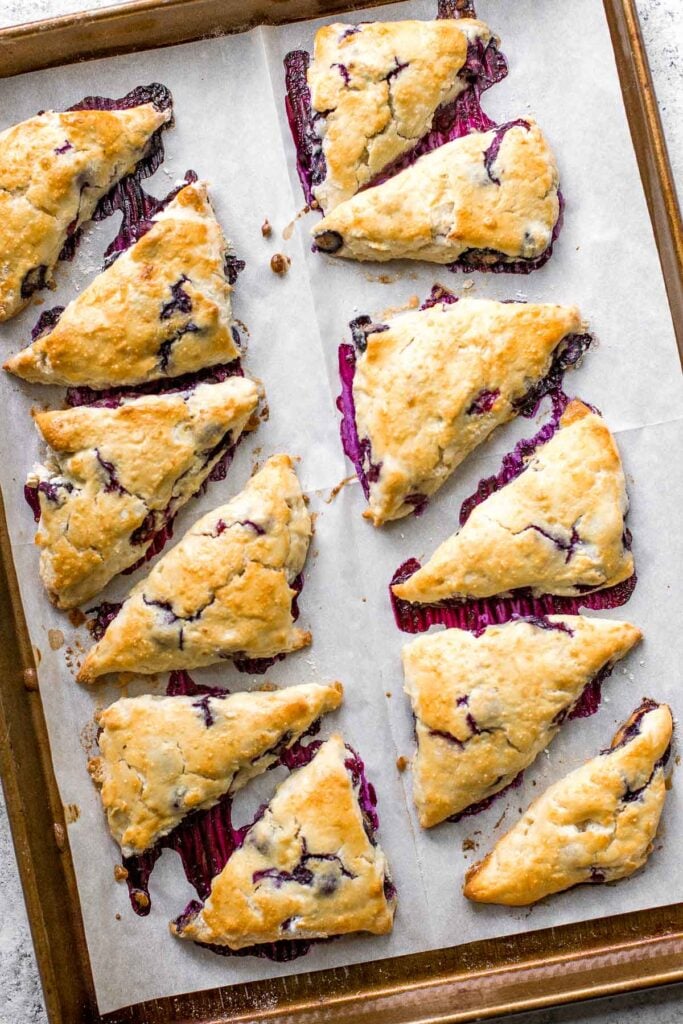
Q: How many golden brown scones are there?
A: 12